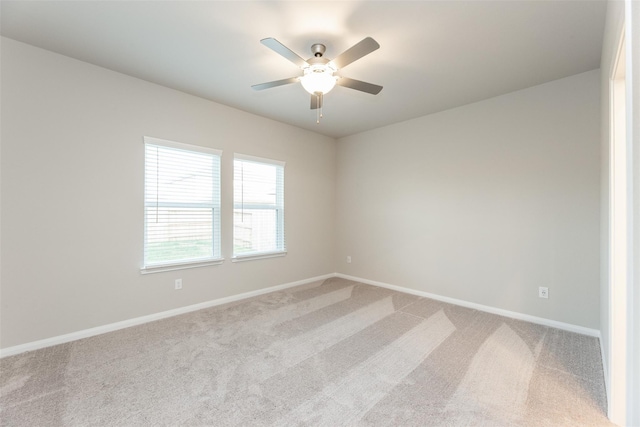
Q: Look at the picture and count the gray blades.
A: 5